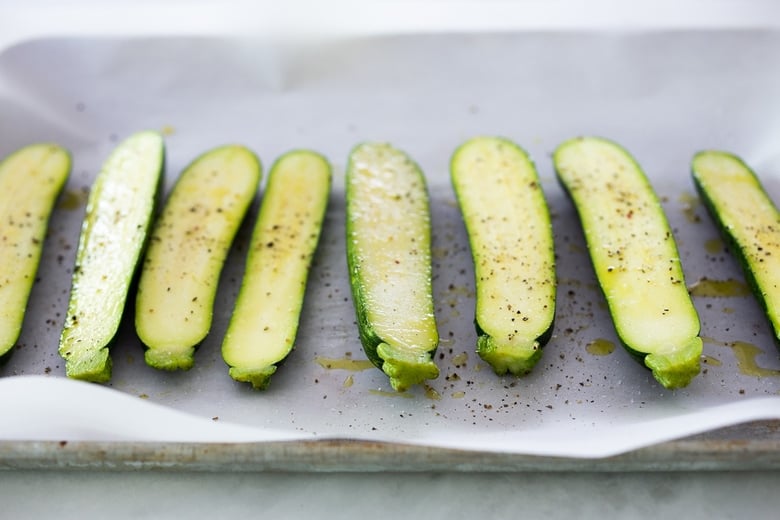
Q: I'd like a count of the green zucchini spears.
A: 8